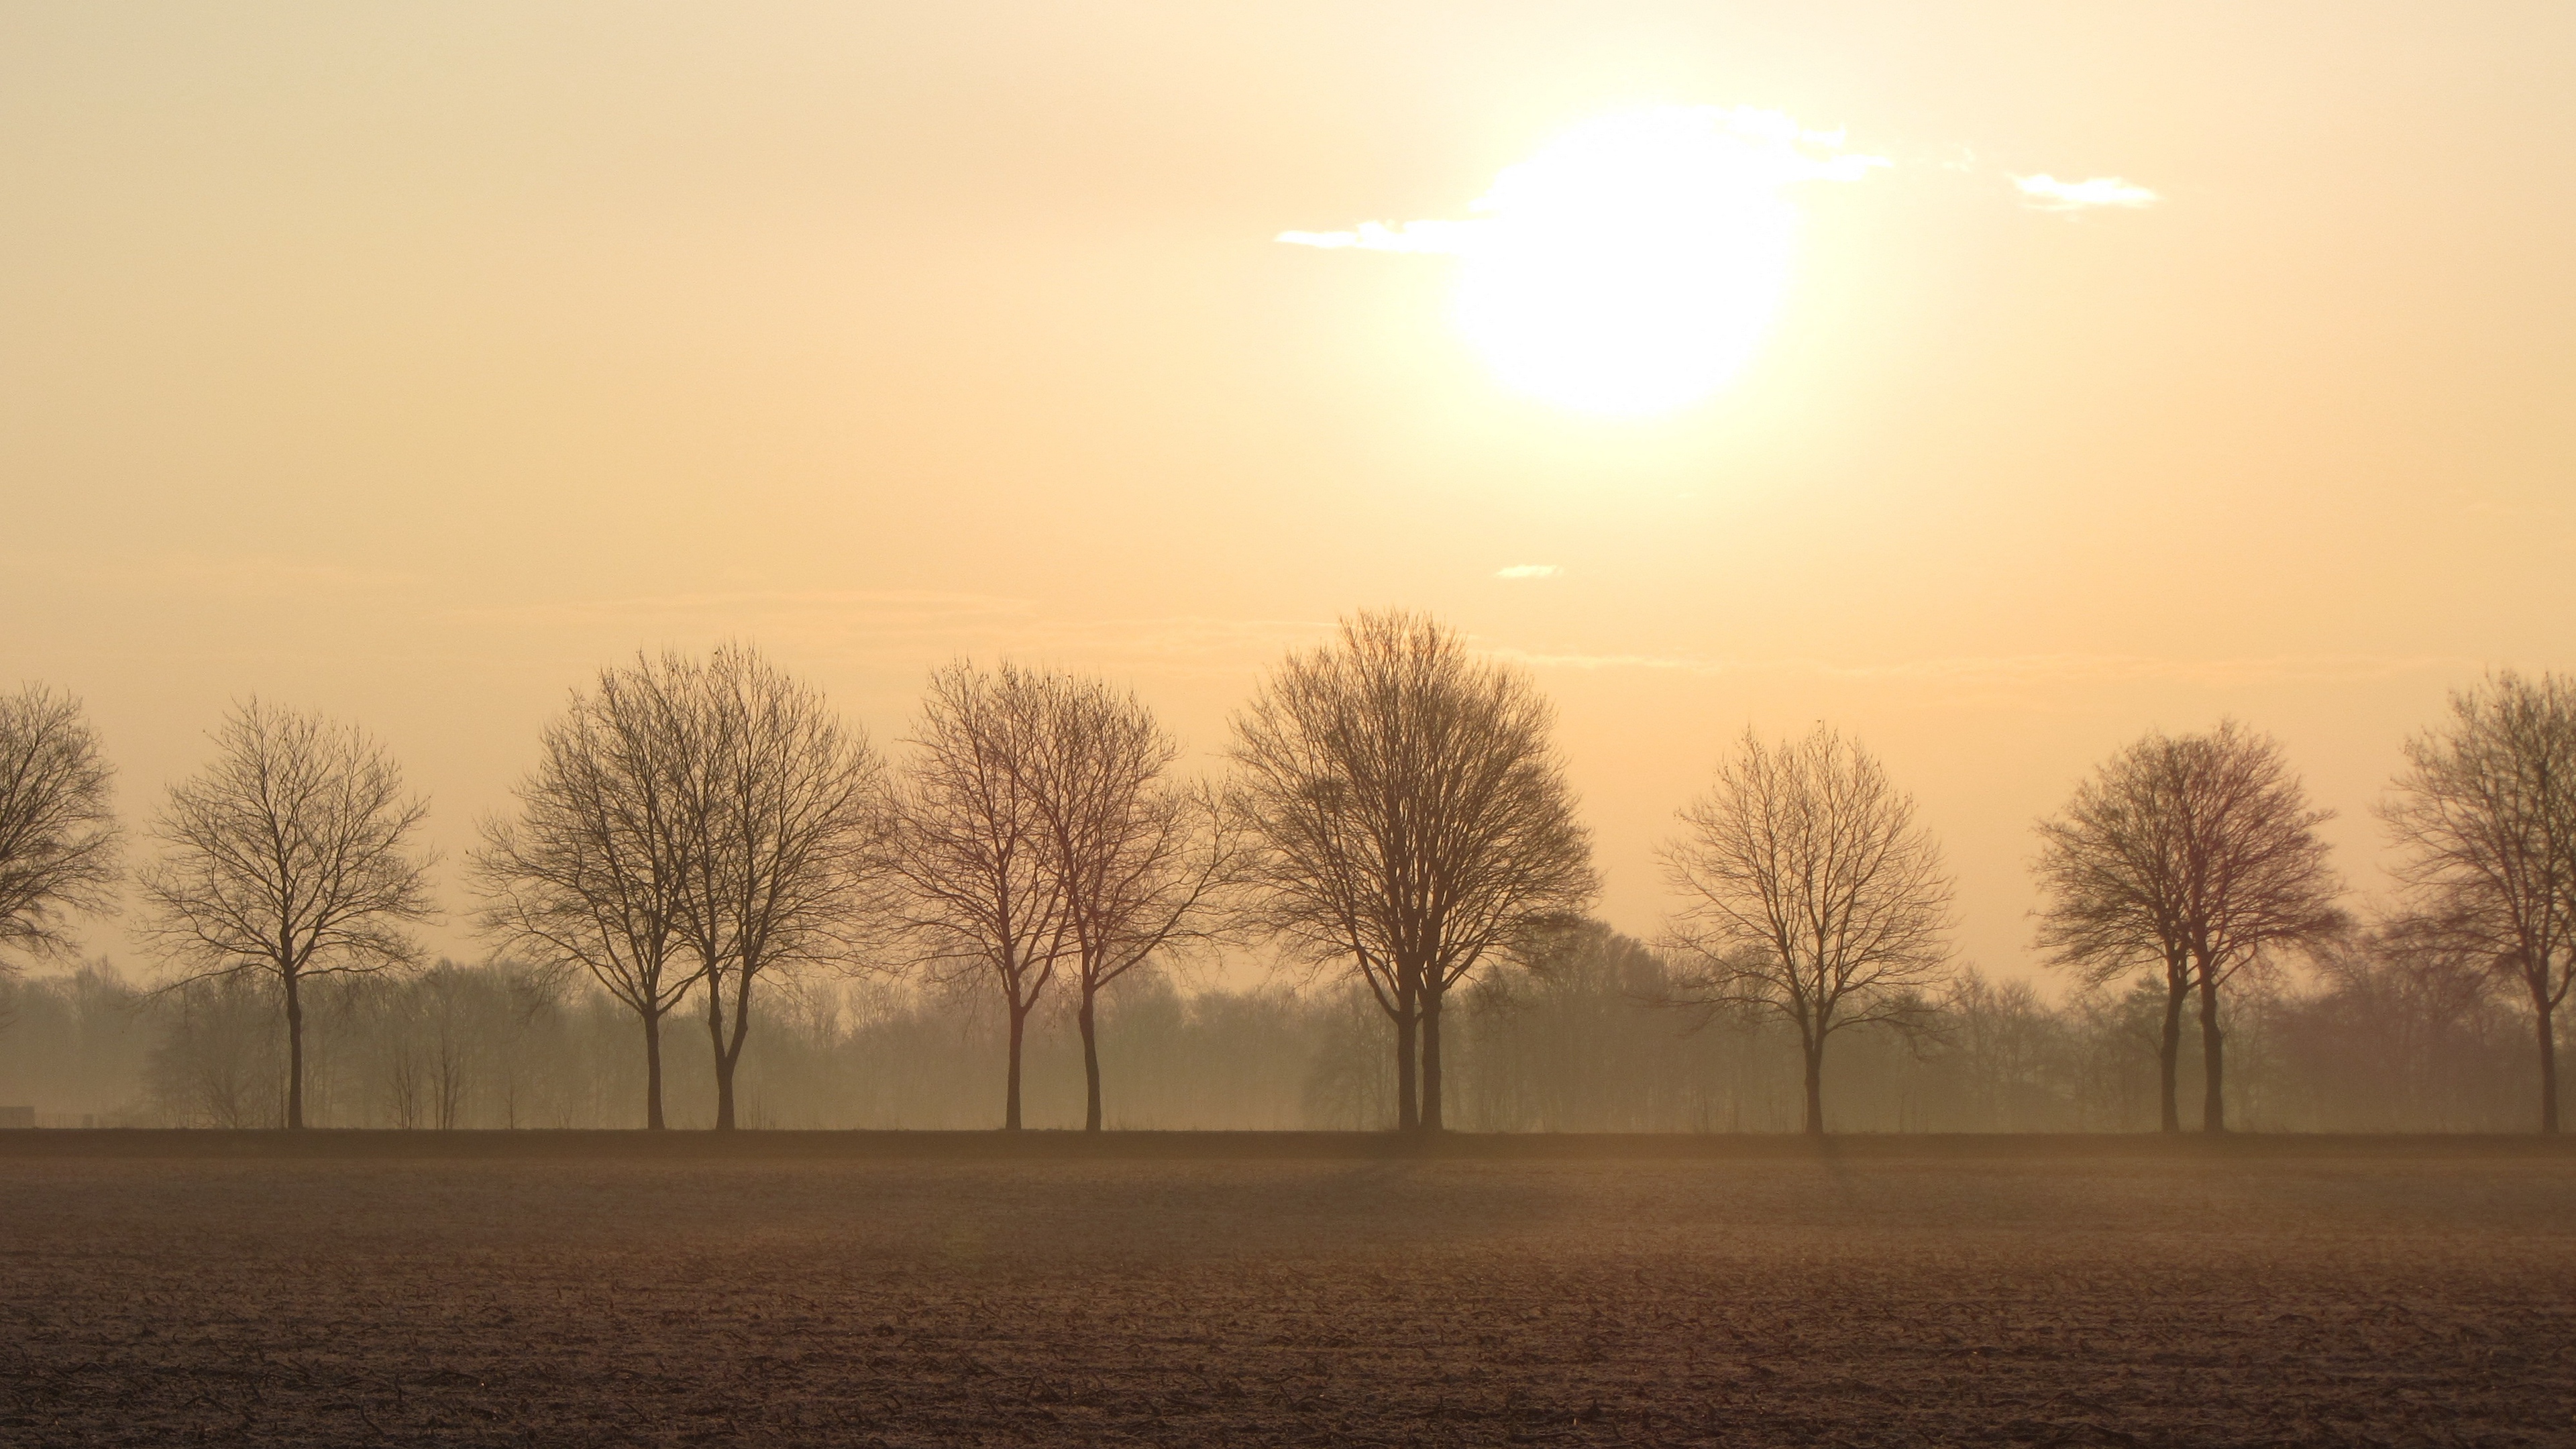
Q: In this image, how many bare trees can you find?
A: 12